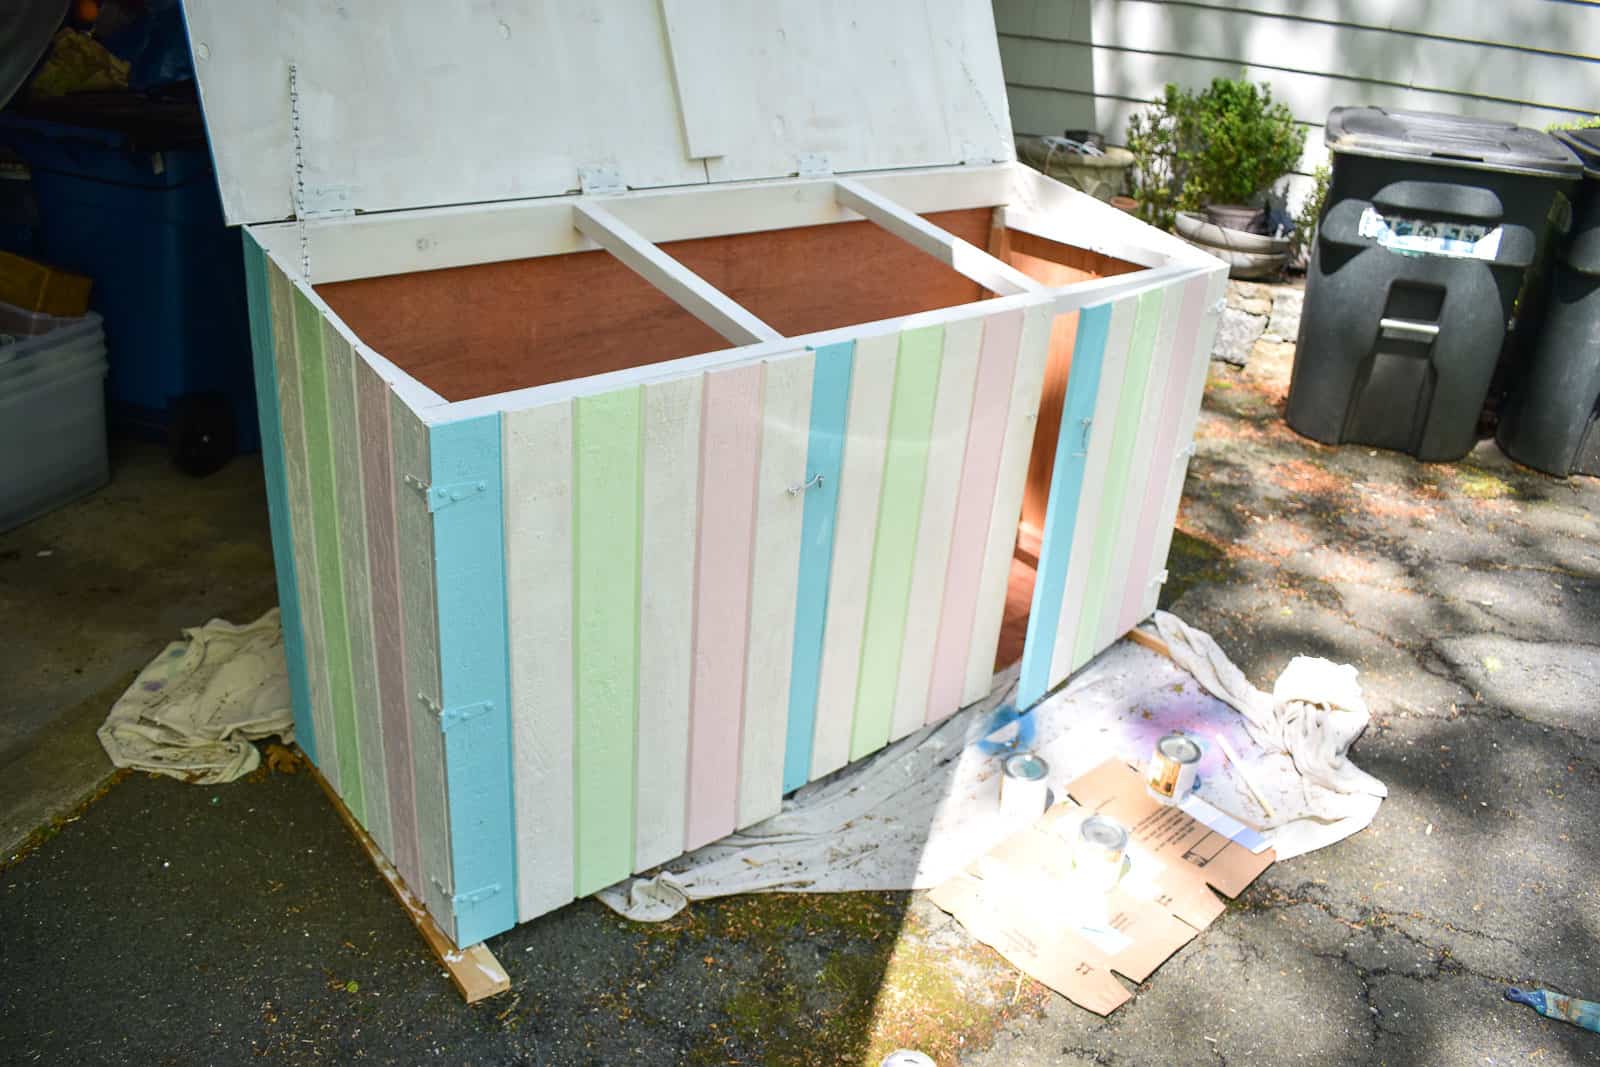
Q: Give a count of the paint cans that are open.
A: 0